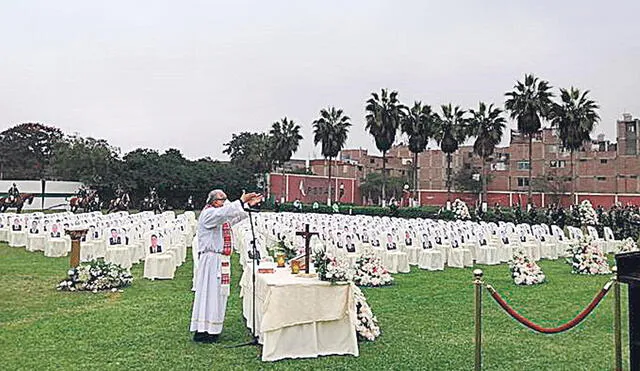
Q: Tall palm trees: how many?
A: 8